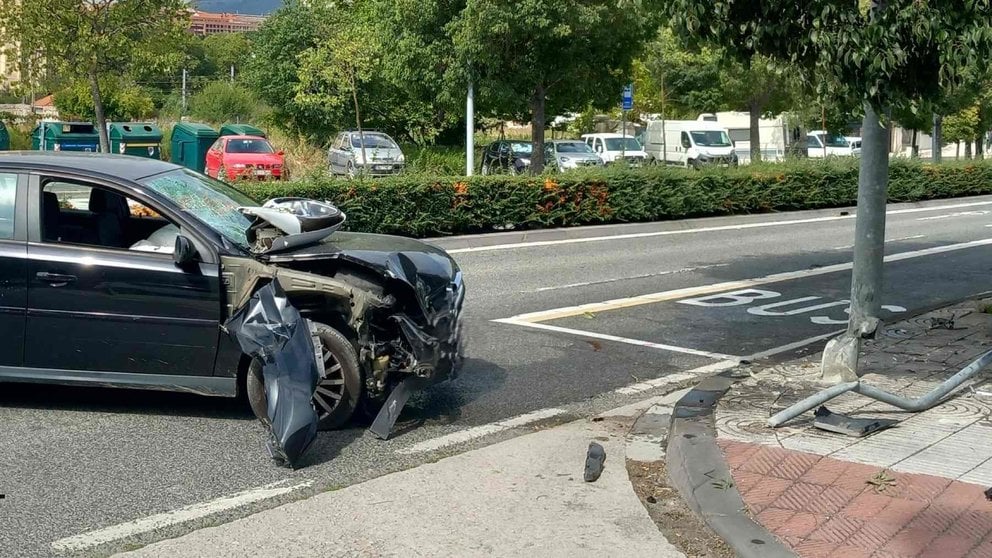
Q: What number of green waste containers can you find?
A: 5